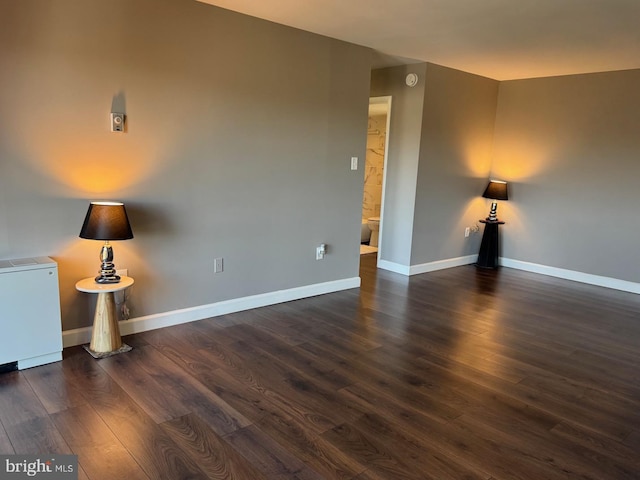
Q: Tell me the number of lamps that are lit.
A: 2